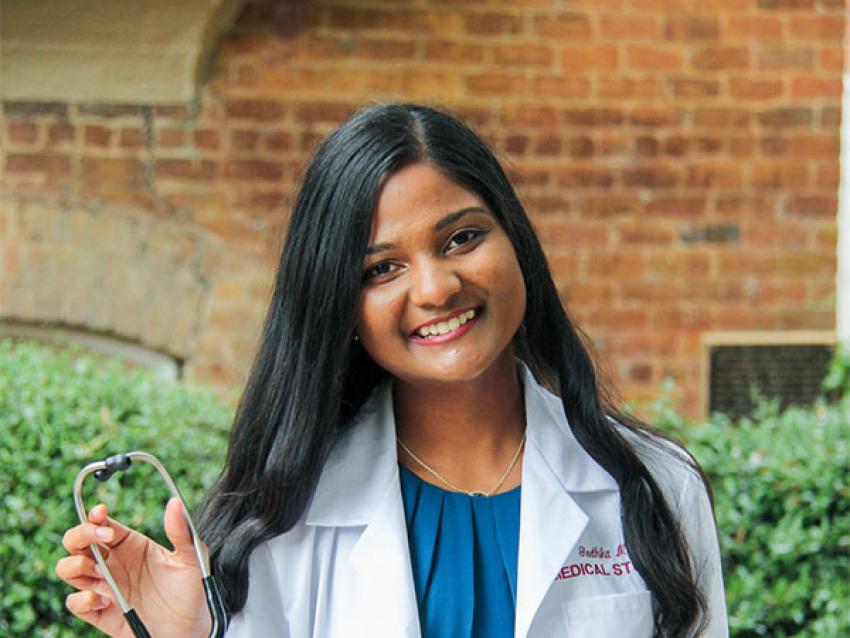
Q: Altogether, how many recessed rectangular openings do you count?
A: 1